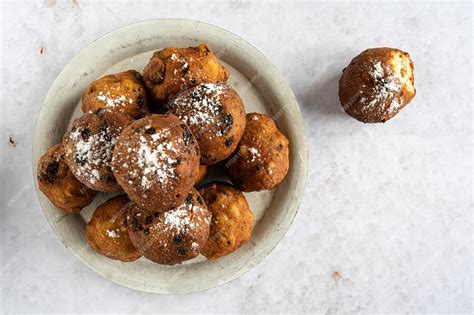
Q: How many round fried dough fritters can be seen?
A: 11